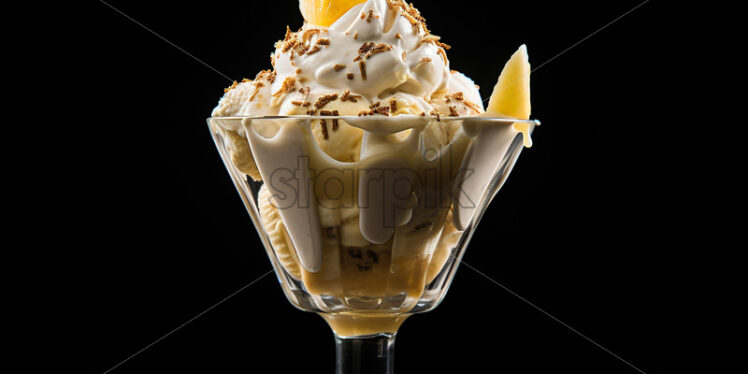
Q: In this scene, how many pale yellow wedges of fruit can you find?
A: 2